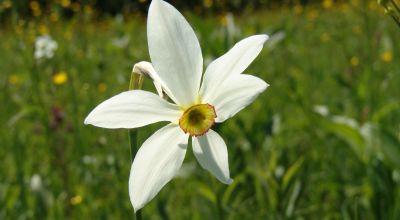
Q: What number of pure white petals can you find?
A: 6